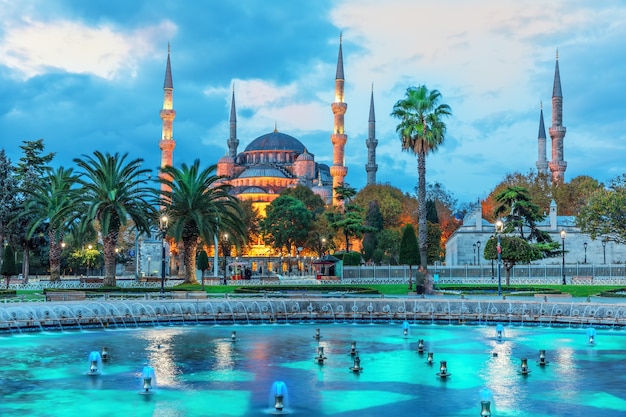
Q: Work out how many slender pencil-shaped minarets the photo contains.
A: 6